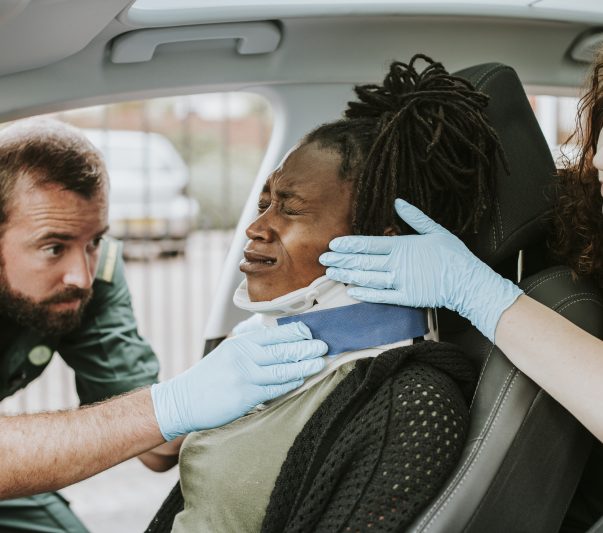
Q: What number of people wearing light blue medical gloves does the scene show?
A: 2